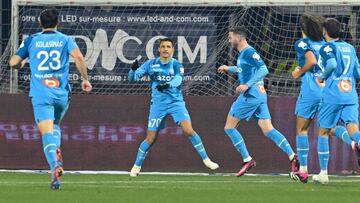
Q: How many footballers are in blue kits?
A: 5